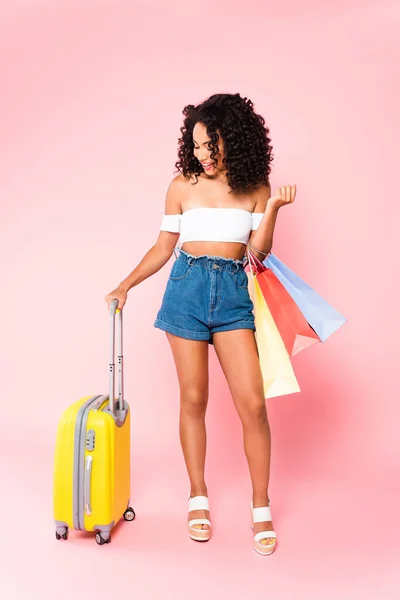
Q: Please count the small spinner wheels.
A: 3